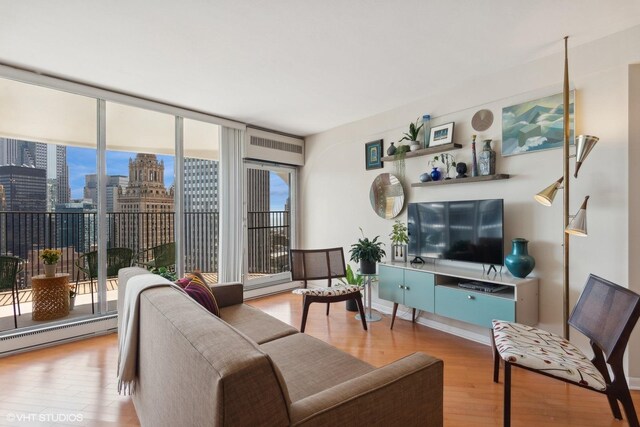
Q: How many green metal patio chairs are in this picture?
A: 3